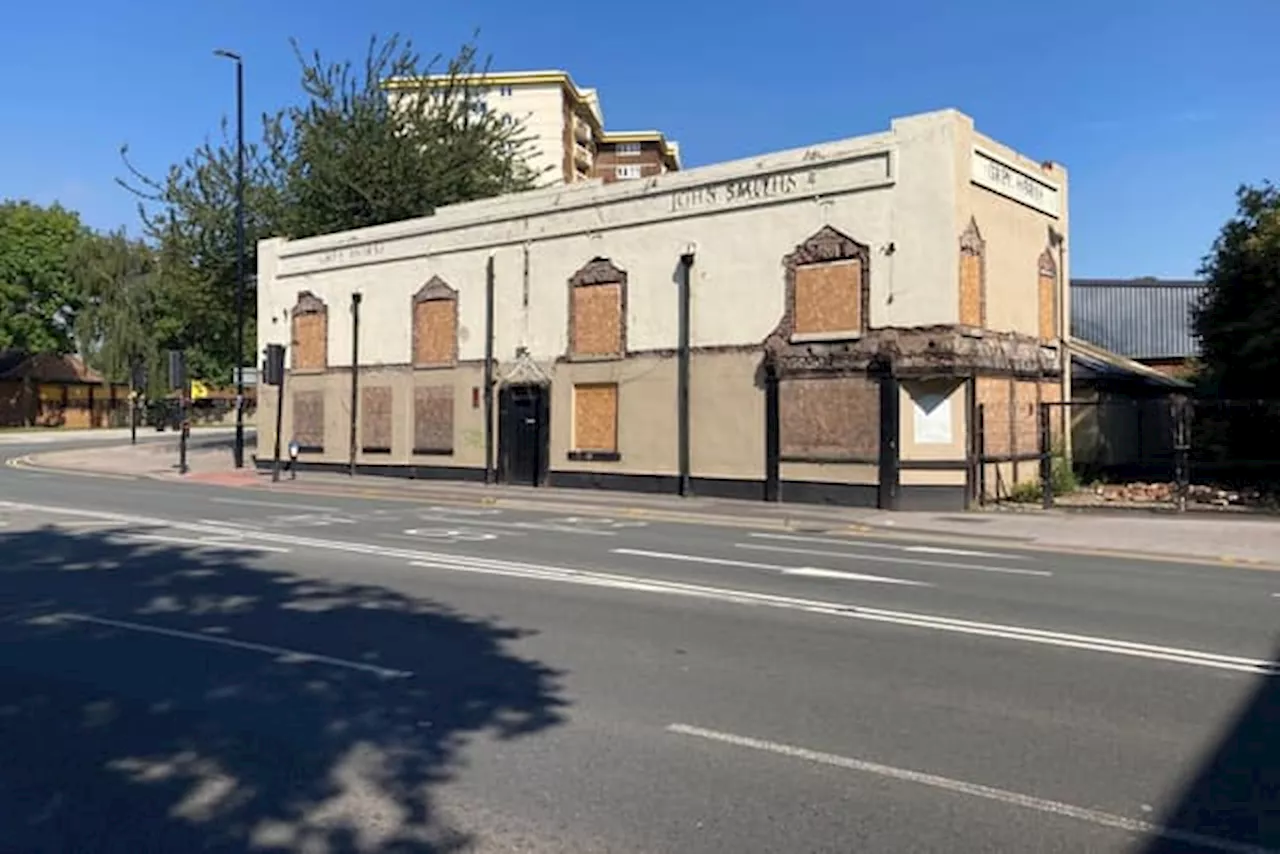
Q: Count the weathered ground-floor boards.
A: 4